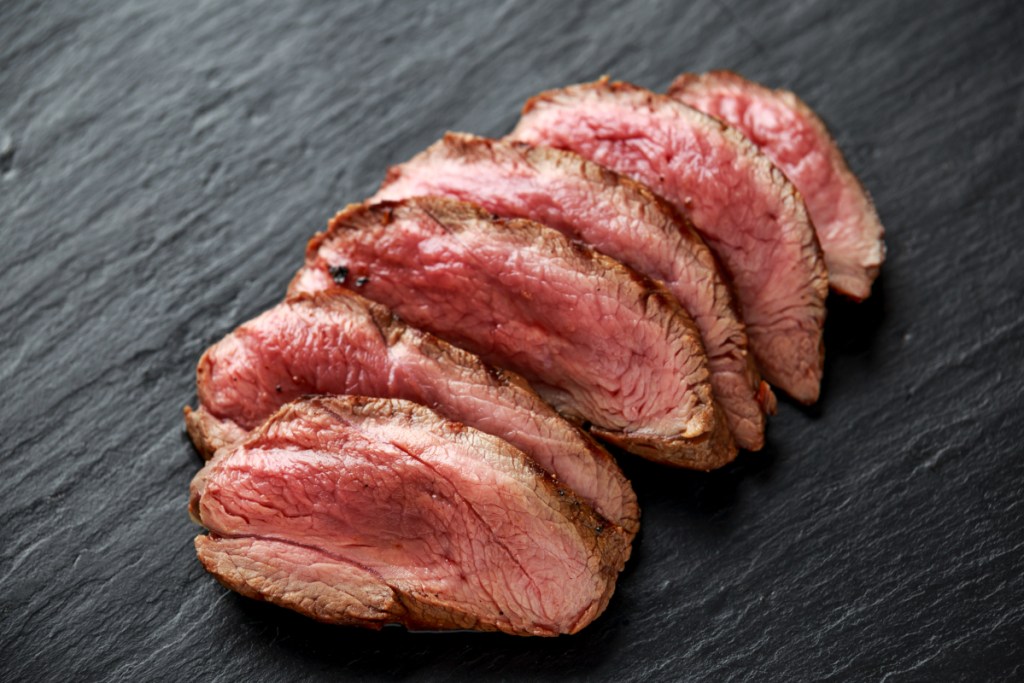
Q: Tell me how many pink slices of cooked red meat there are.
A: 6